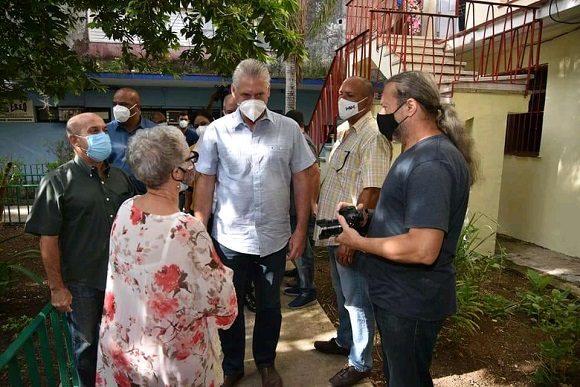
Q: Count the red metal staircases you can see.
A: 1